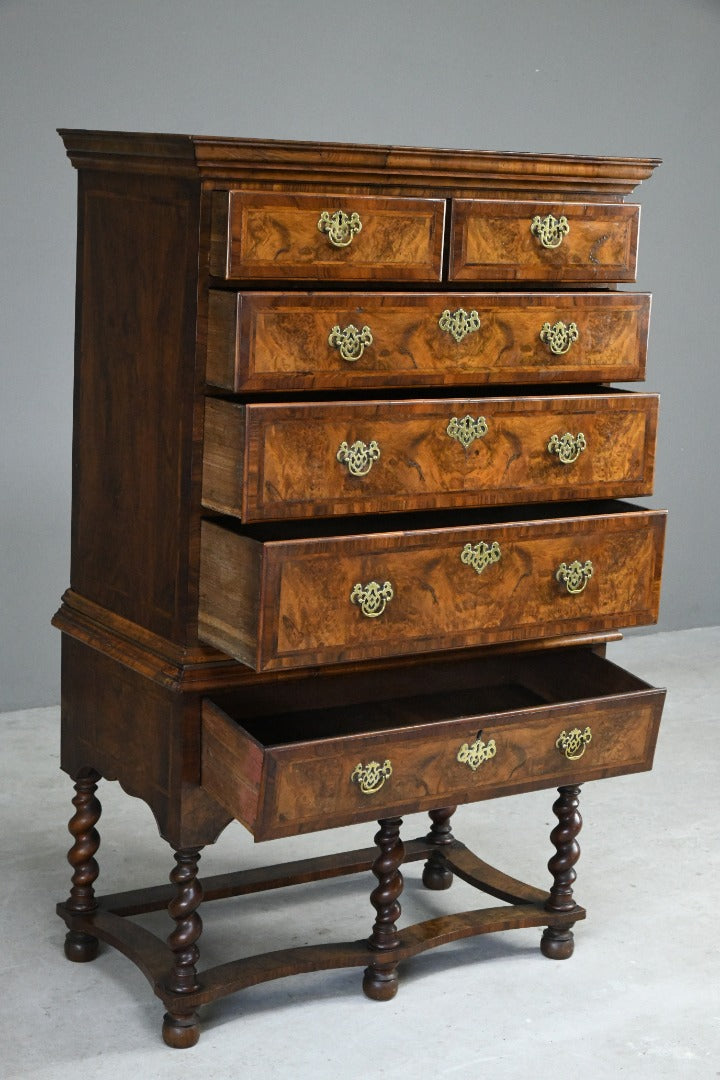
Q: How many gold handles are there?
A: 10